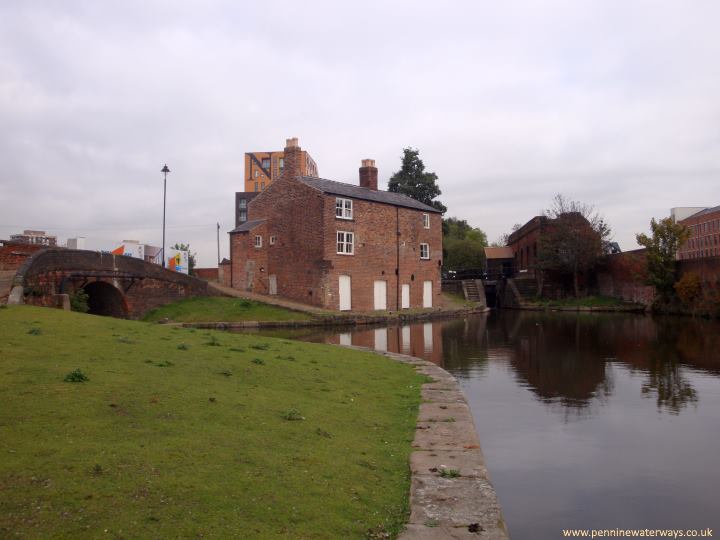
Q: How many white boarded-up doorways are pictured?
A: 4